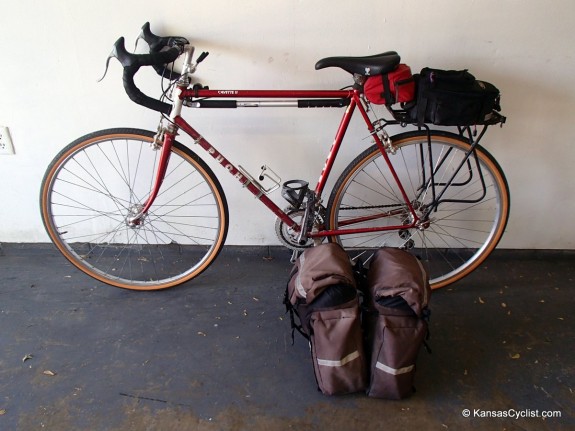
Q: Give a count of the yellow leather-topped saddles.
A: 0